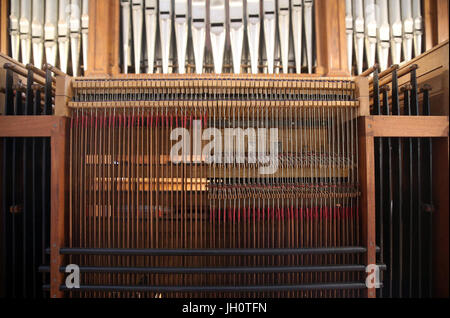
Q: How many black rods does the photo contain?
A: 14